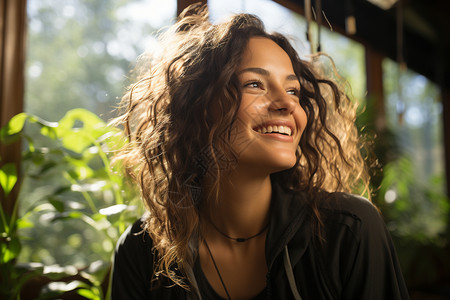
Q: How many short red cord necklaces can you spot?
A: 0